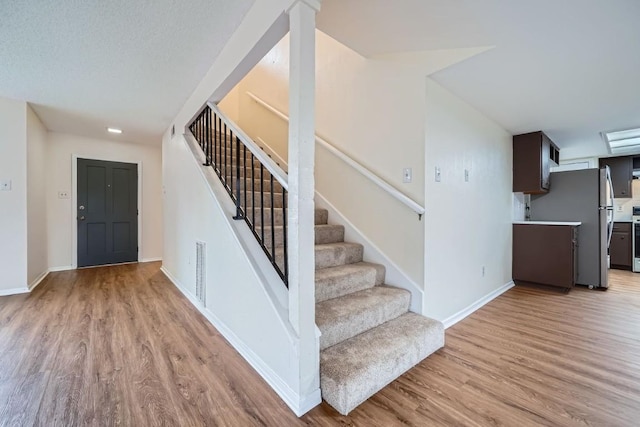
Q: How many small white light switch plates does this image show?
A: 5